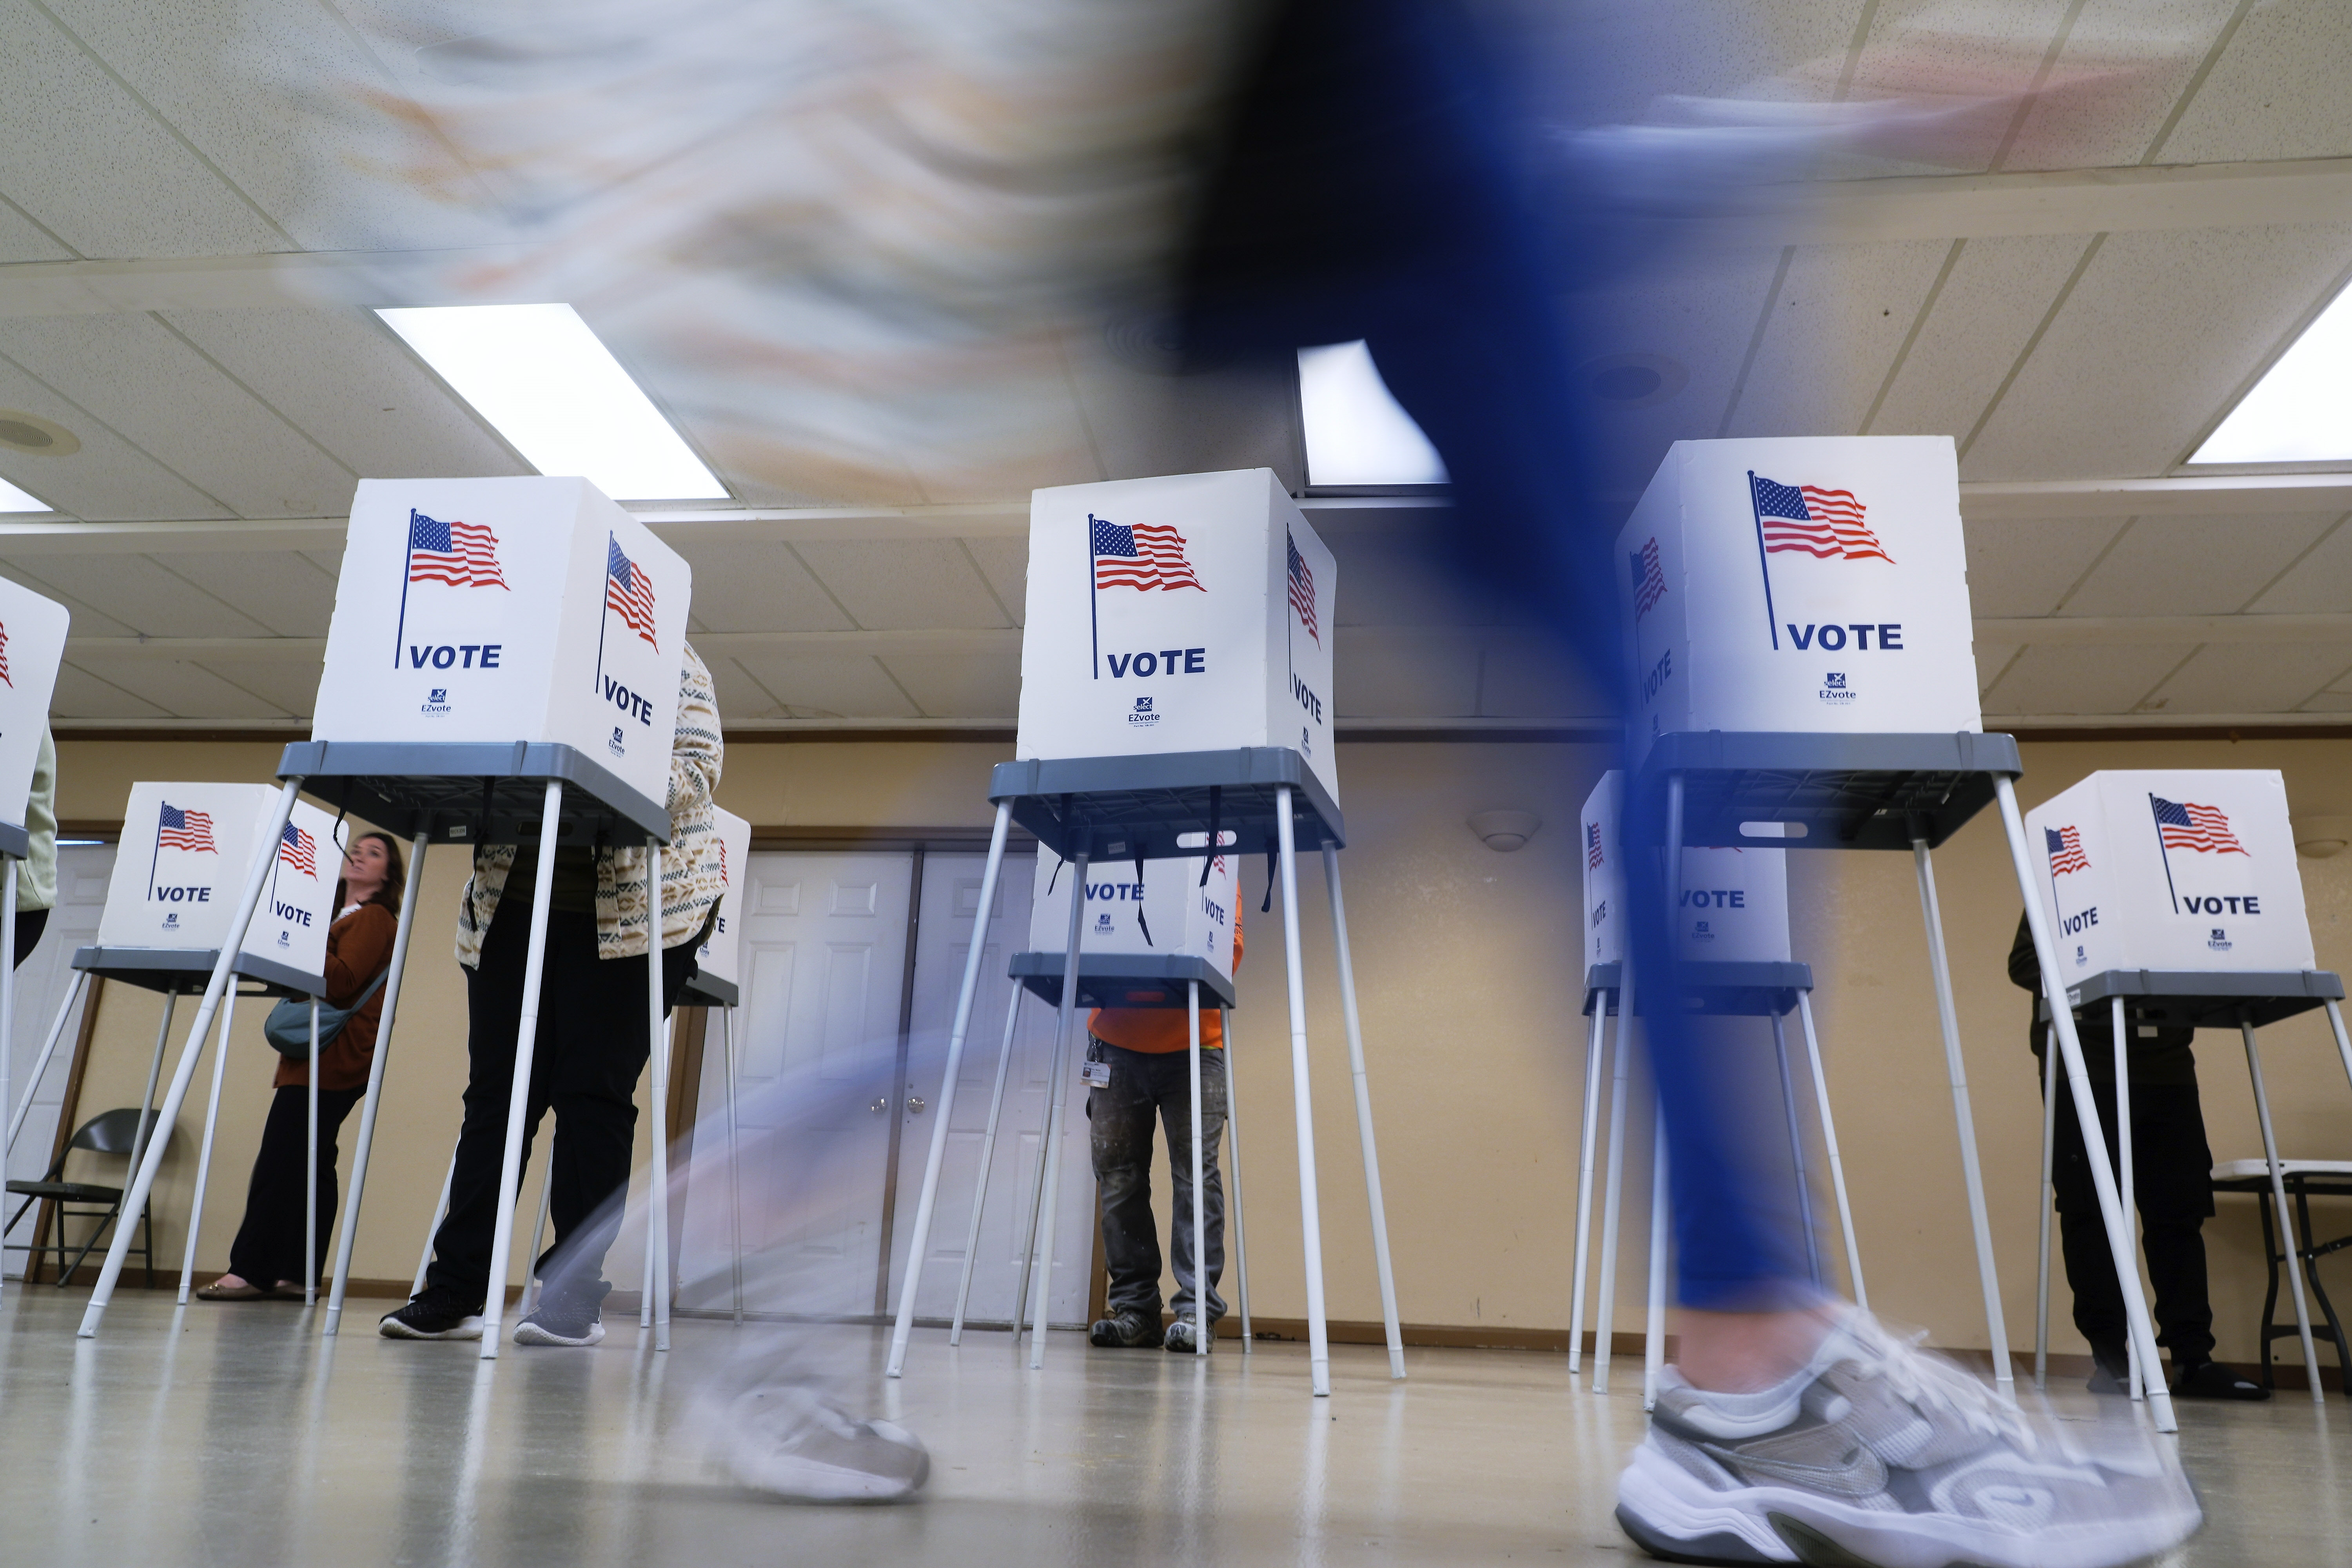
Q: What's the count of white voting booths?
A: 9